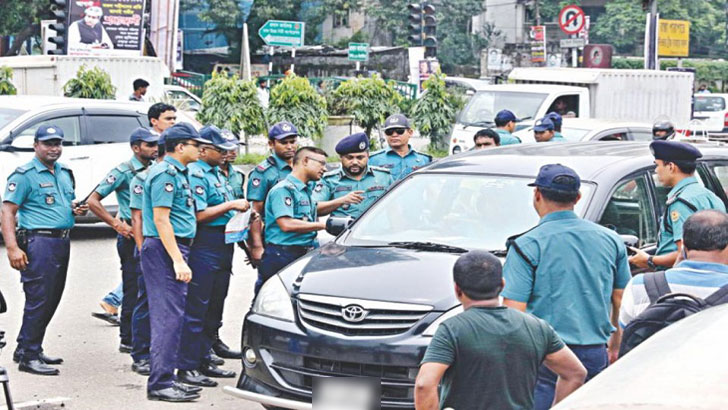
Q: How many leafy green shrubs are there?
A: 6